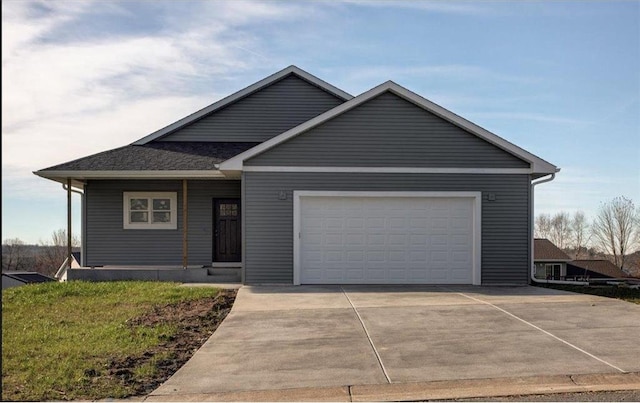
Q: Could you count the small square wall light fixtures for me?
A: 2